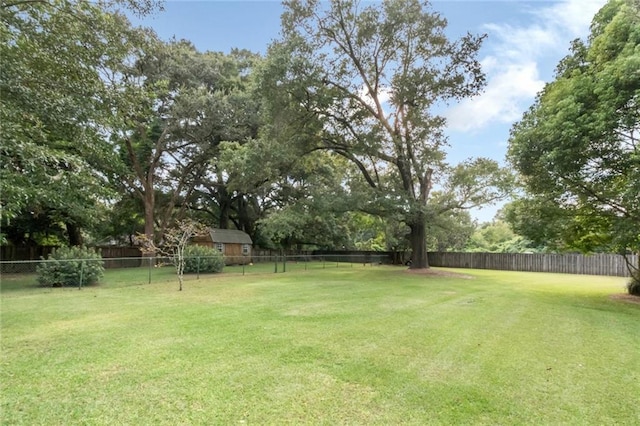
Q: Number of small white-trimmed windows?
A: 2